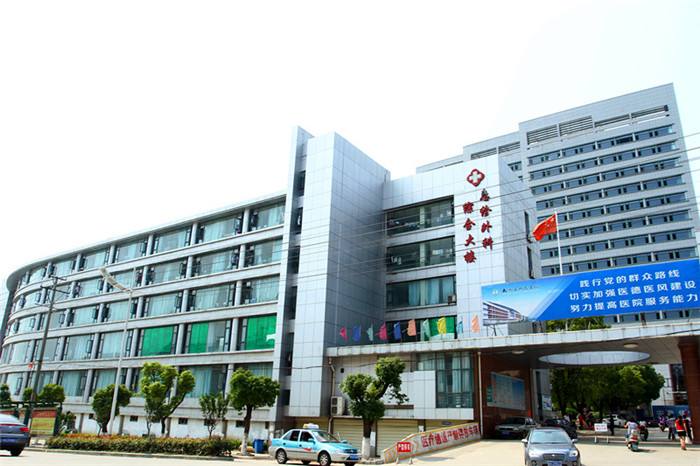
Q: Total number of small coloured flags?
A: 10